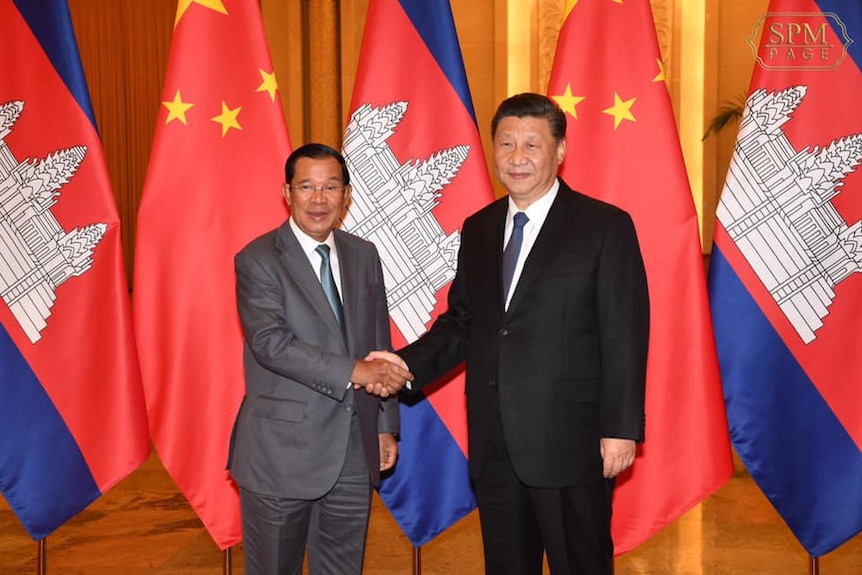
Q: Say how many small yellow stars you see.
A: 6